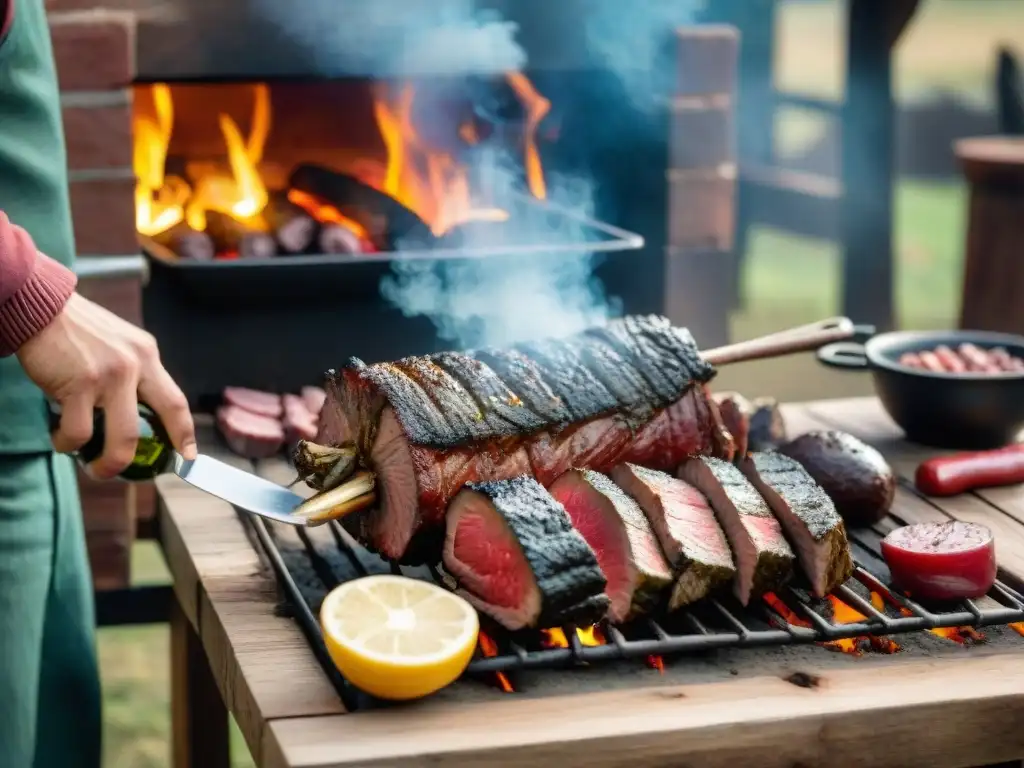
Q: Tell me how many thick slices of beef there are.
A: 5